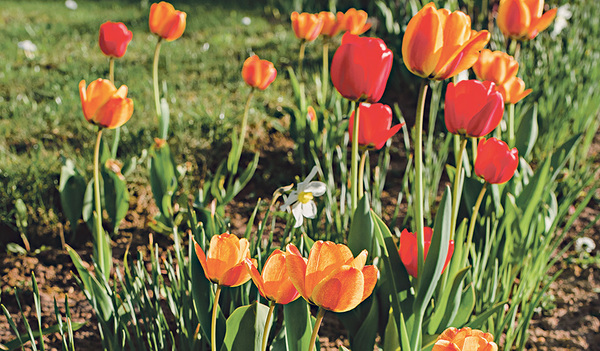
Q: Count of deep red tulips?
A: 6